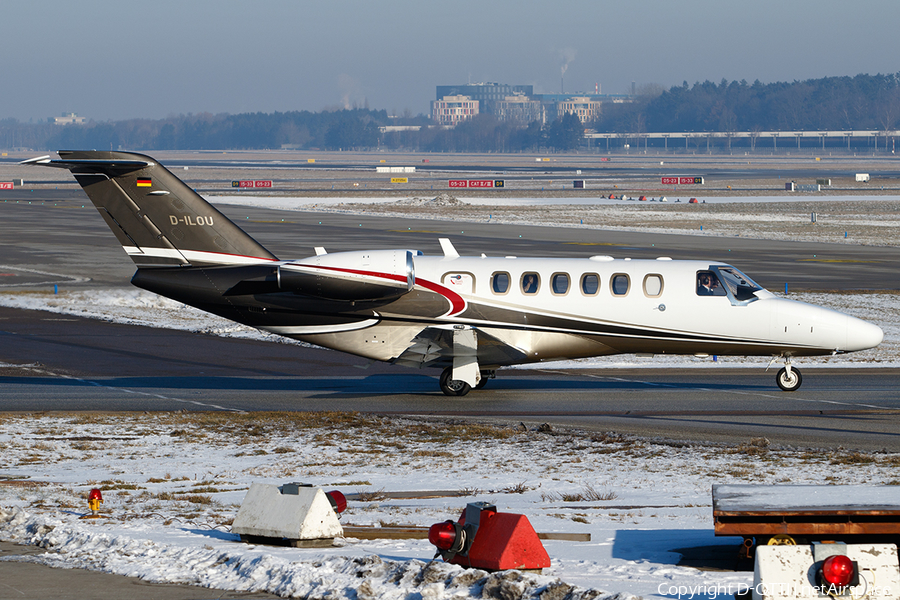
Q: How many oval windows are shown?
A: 6